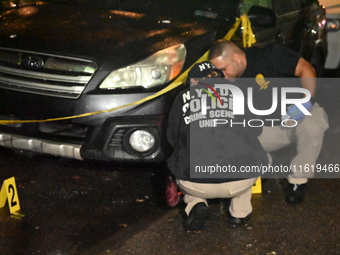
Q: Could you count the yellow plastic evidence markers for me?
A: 2